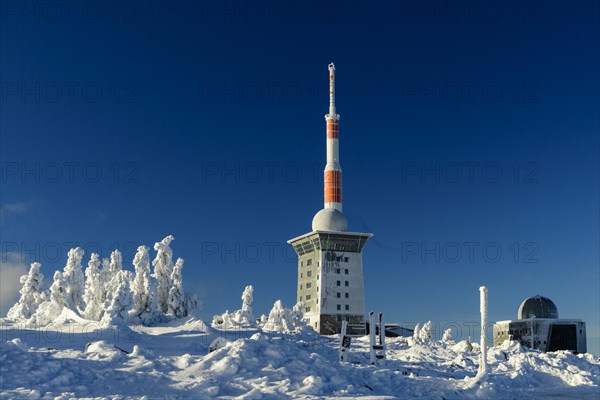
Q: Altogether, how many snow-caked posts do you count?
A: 4